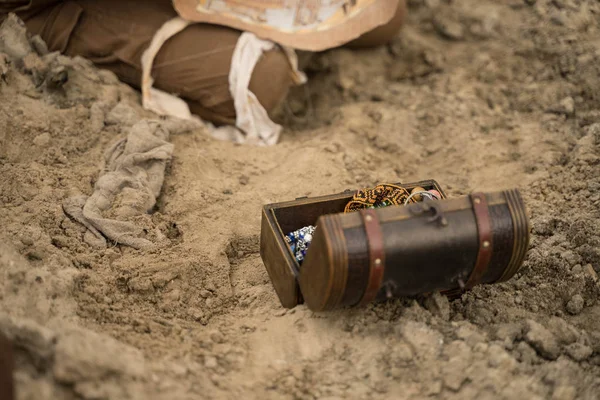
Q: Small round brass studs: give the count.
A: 4